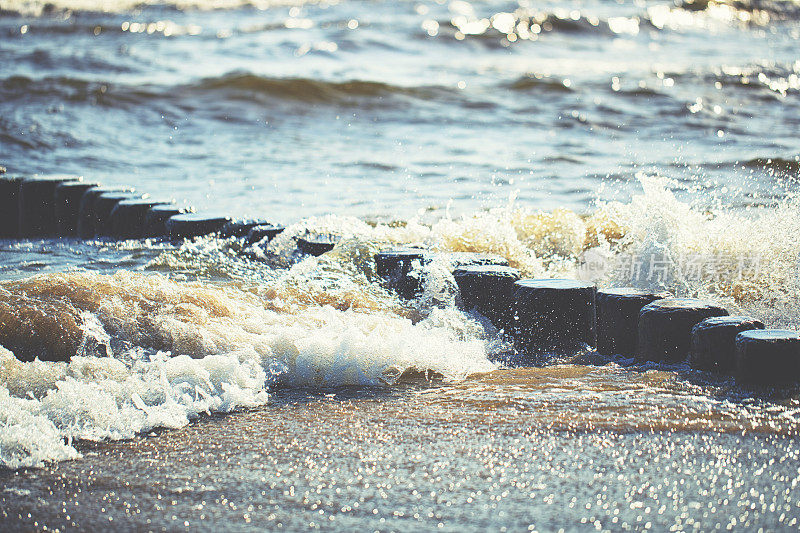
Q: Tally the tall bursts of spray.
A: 1